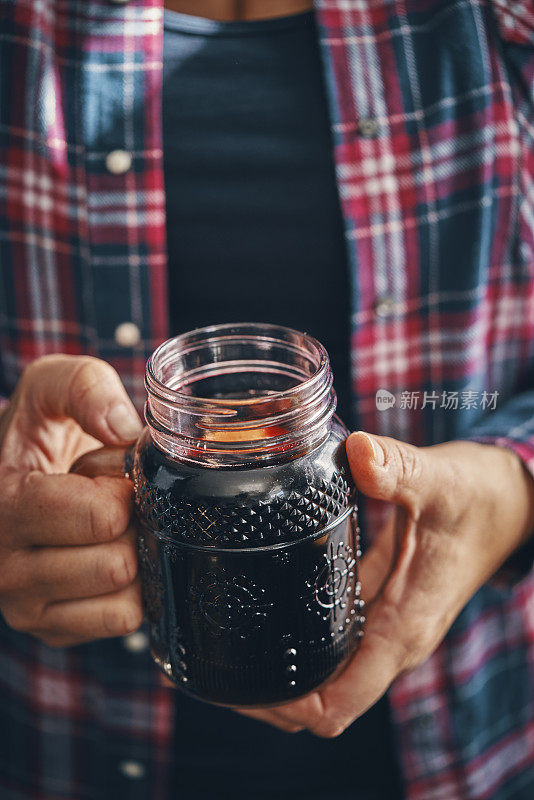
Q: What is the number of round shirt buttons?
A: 6